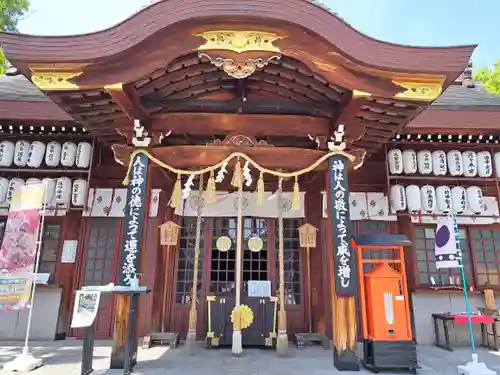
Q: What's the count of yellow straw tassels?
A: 5